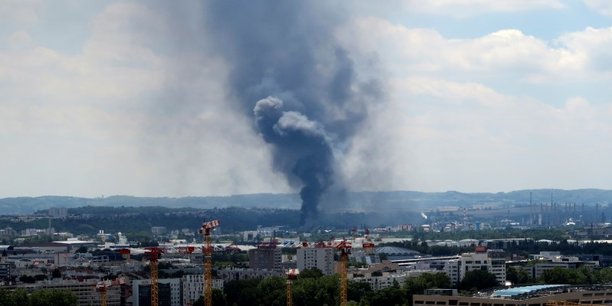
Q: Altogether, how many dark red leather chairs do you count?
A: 0